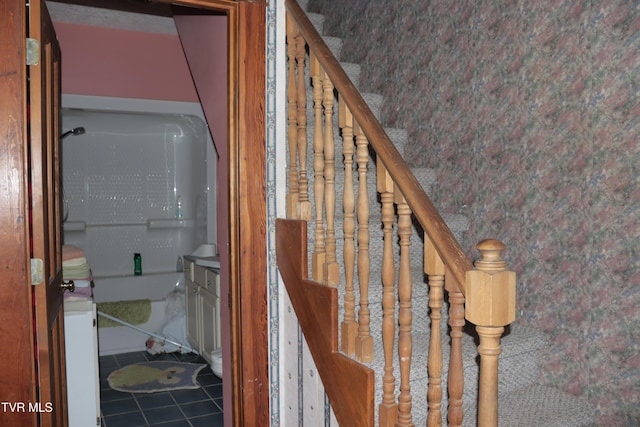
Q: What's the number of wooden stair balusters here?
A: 10